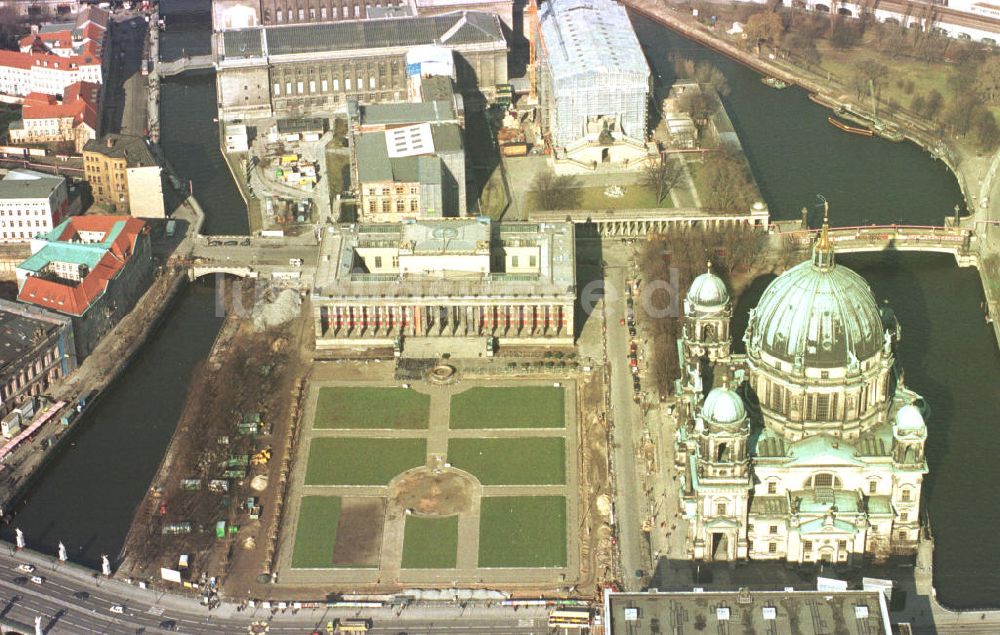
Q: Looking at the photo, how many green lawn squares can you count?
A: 7